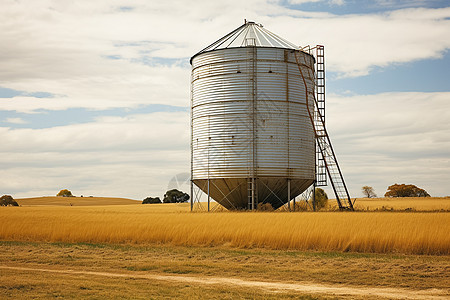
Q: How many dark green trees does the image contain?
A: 2